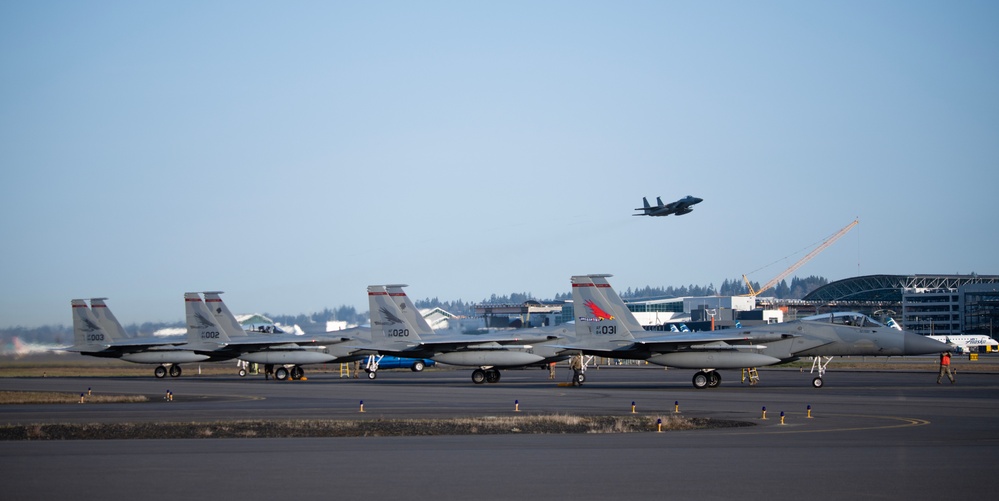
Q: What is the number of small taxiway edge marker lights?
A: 12